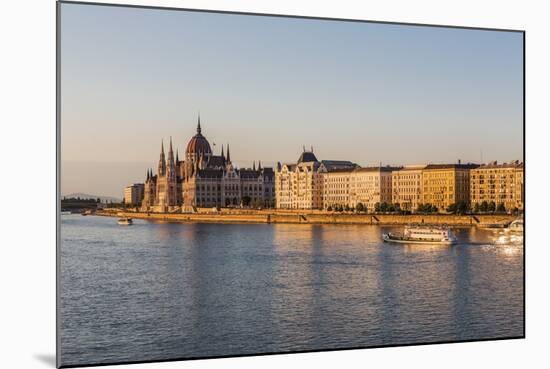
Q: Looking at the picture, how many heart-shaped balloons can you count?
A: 0